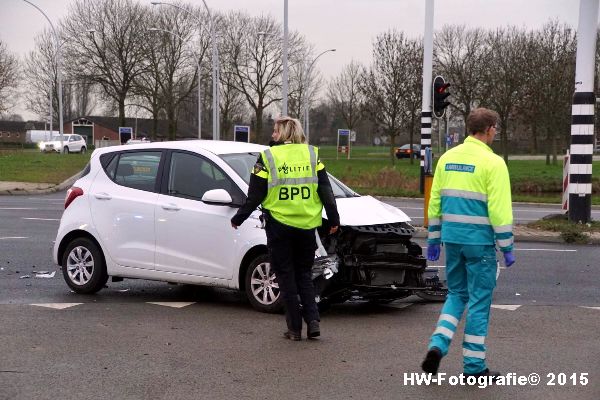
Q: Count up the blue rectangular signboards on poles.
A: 3